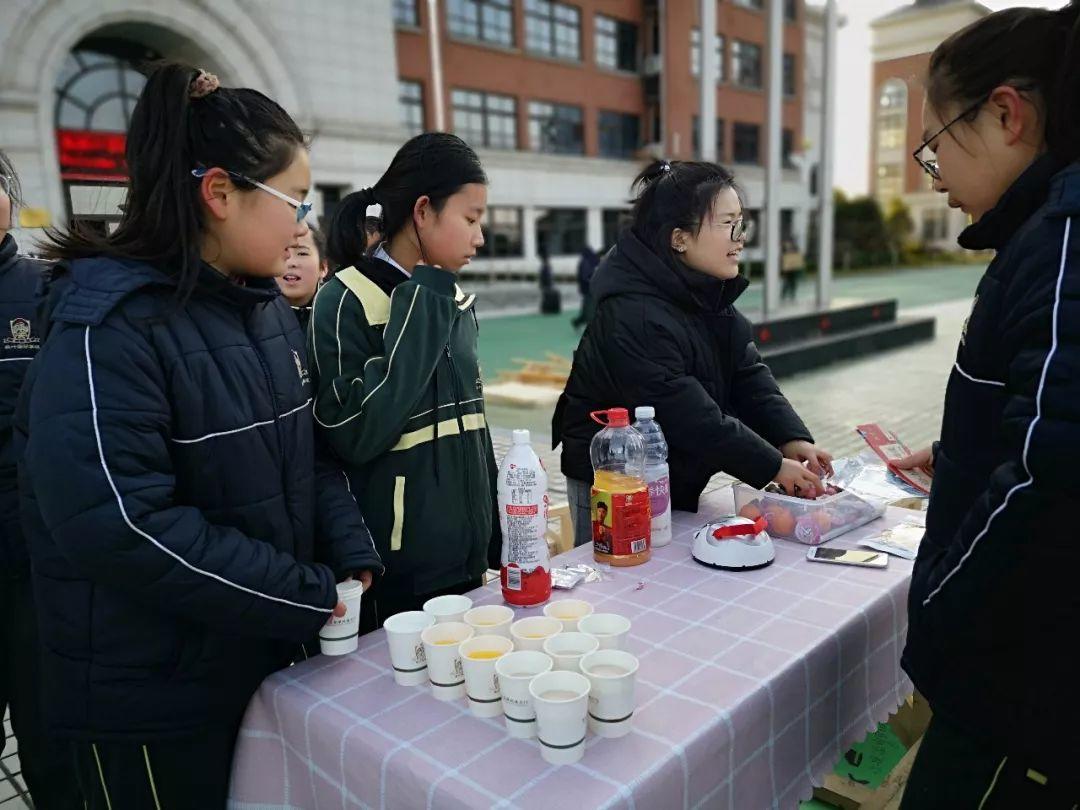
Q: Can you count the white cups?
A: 13